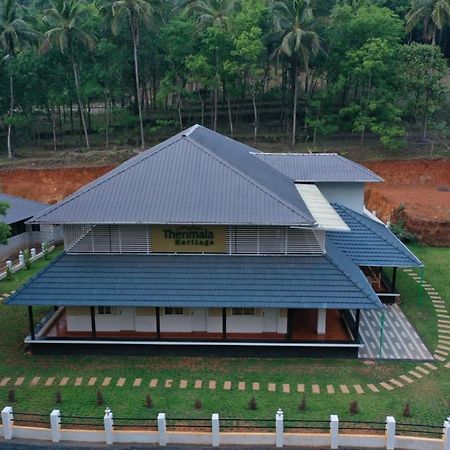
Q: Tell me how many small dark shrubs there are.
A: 9